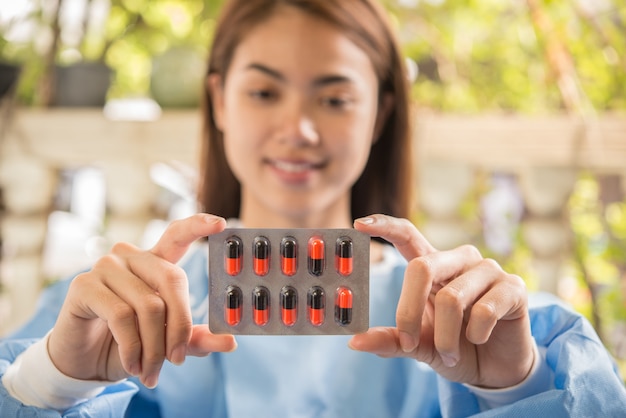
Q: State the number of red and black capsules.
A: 10